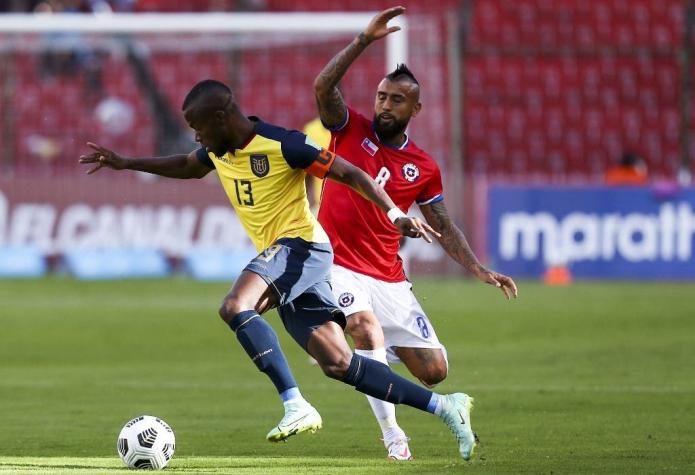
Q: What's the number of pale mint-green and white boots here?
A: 2